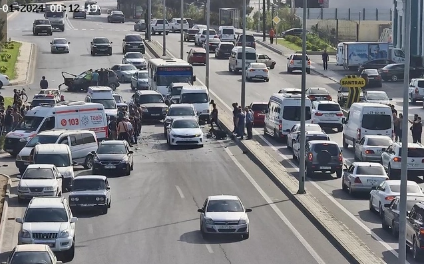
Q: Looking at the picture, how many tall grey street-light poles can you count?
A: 7